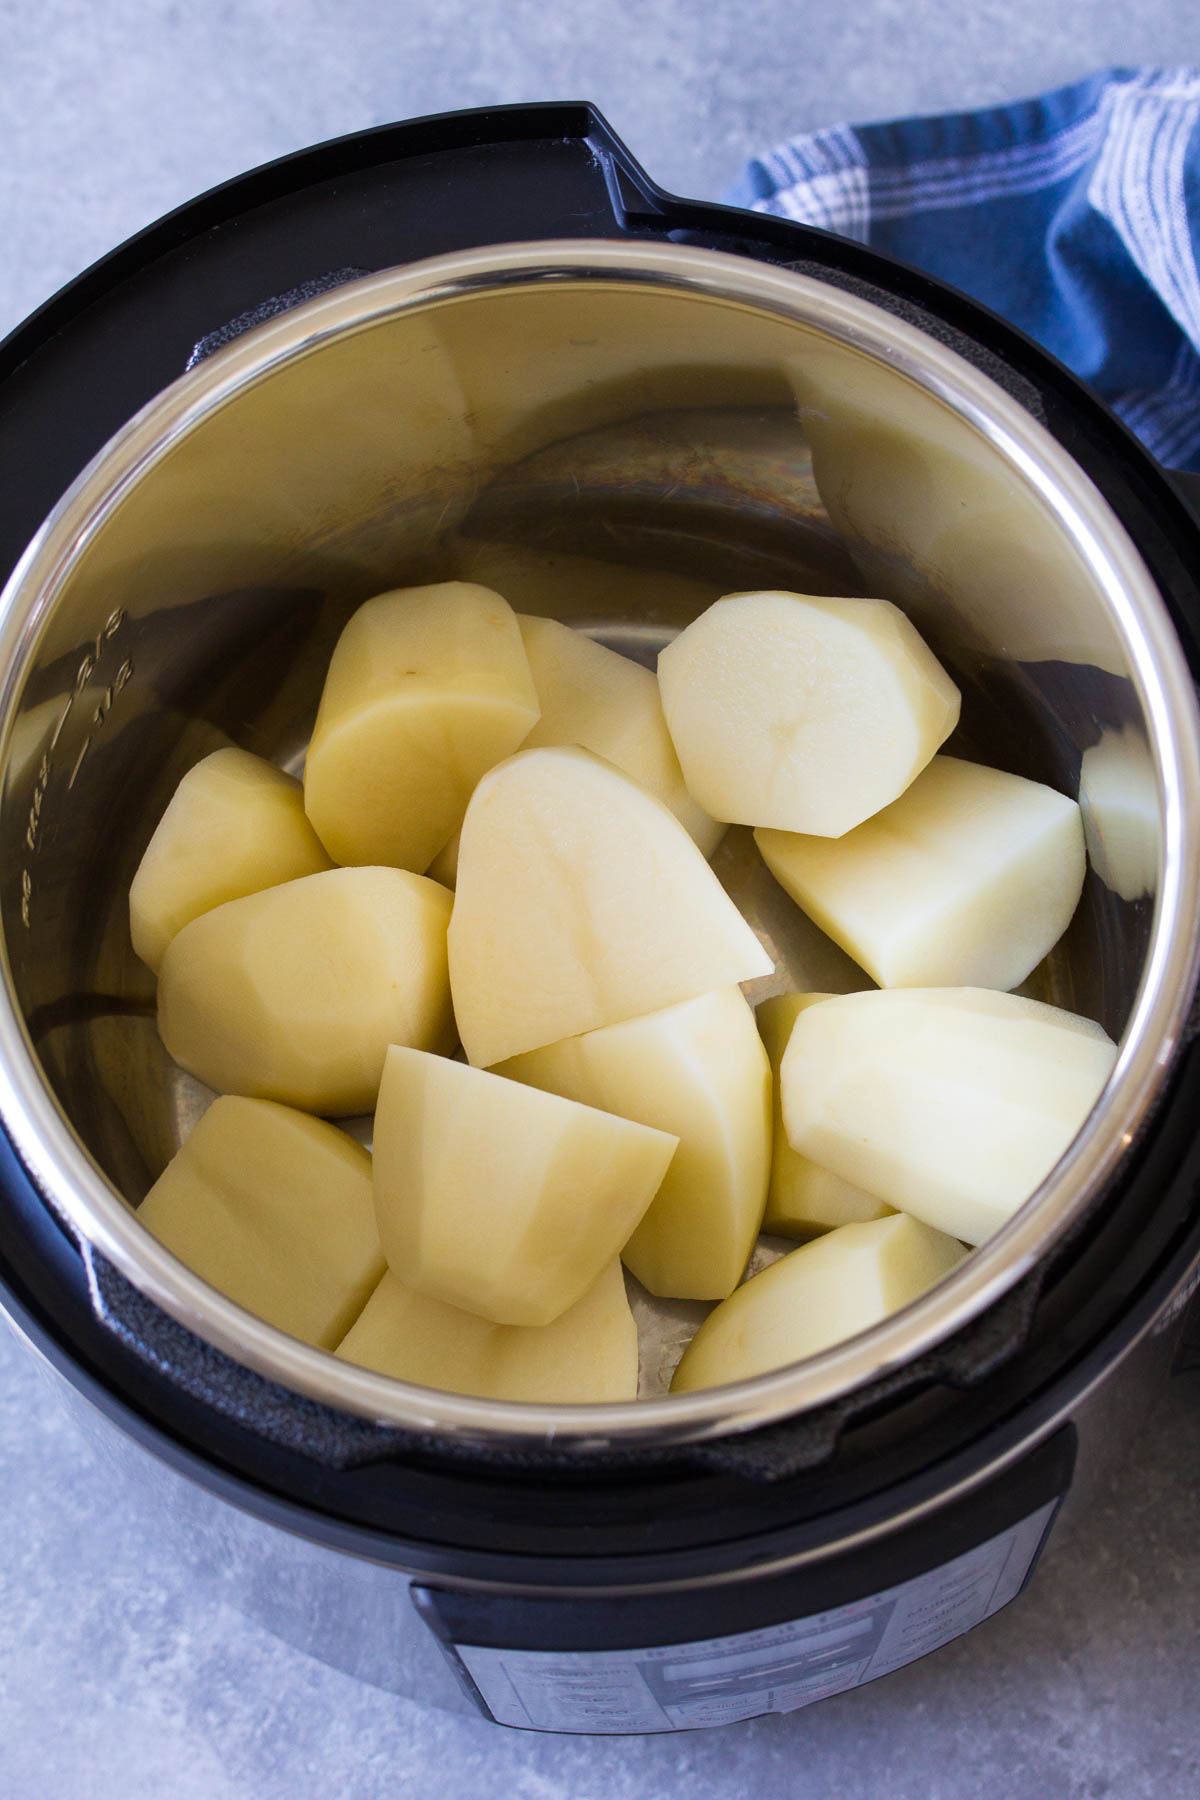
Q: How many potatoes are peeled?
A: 14